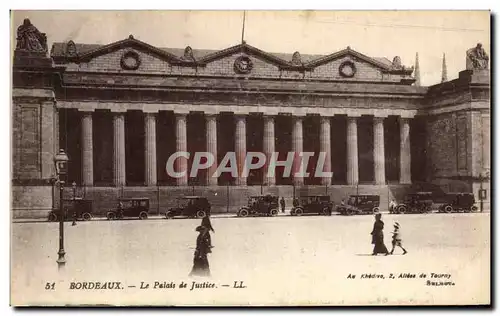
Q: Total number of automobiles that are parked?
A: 8